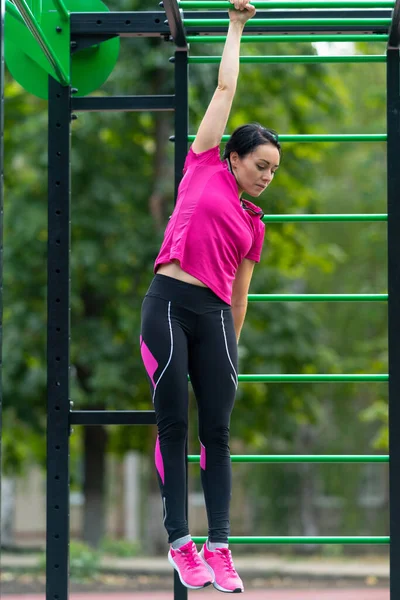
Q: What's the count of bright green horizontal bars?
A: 10